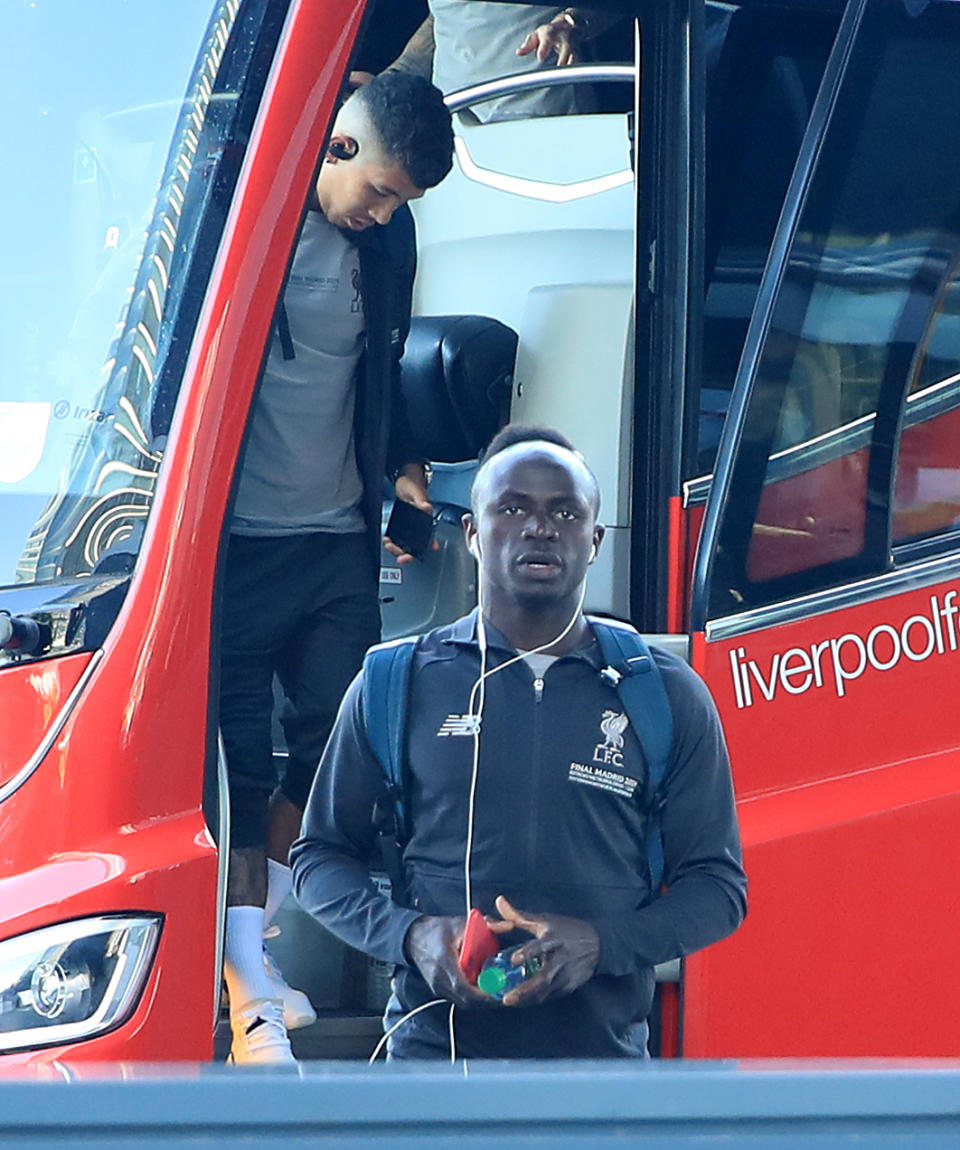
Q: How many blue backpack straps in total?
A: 2